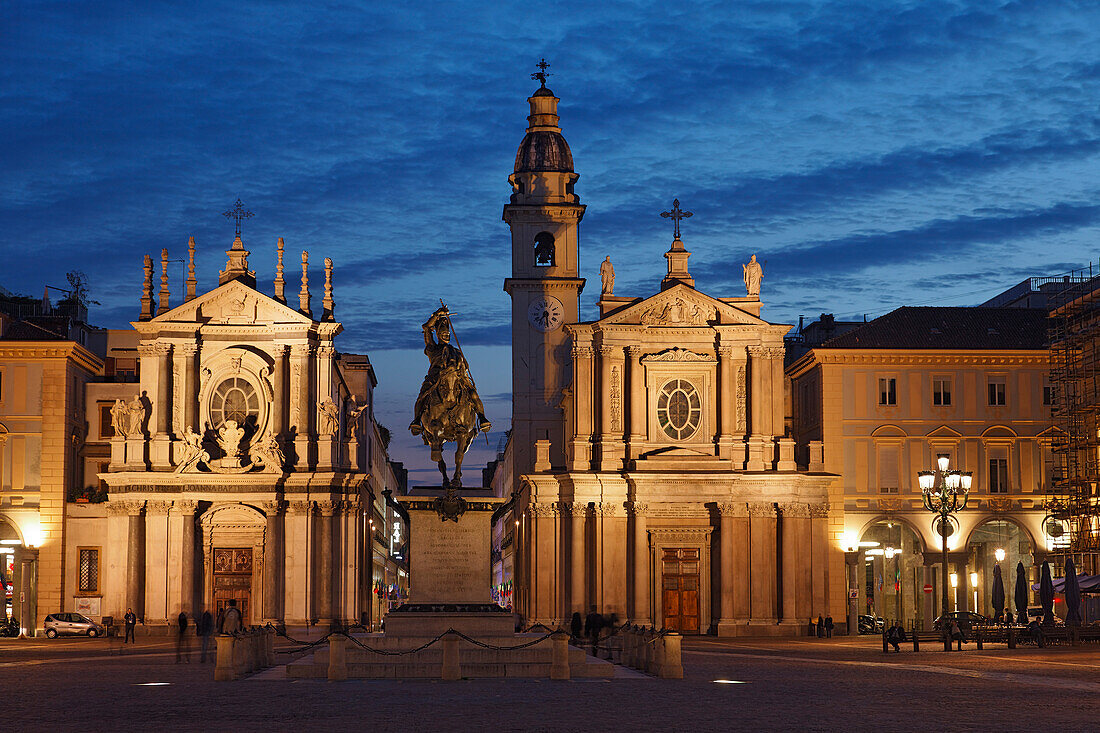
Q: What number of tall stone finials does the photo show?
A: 6